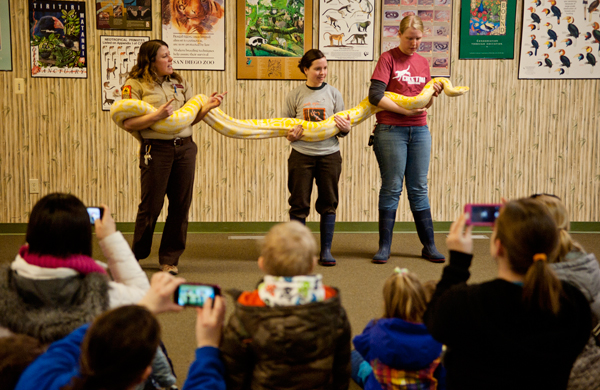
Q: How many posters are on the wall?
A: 10